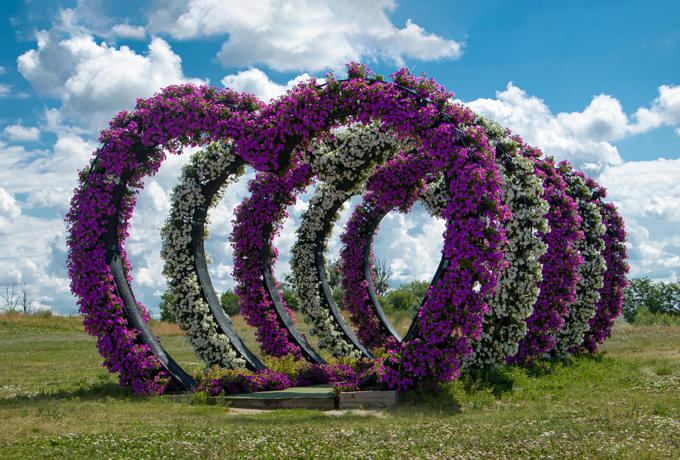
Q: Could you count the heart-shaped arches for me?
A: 5